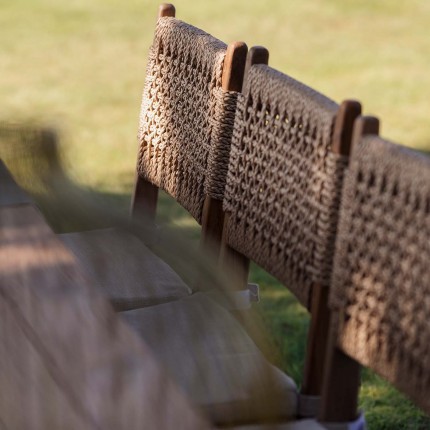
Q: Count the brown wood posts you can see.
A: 5